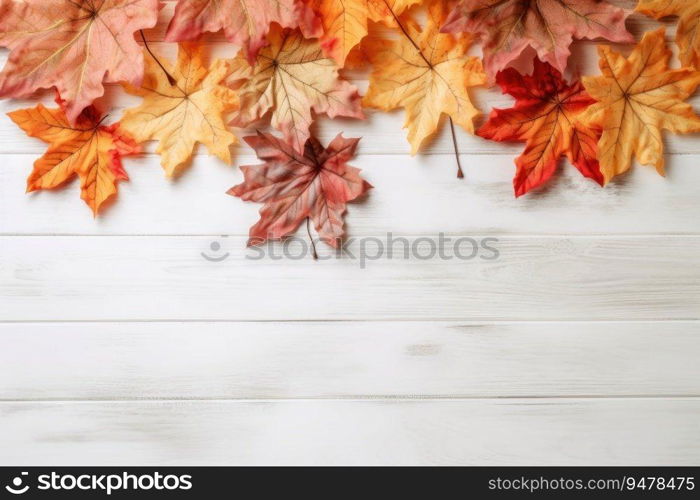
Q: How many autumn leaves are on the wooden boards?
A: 12